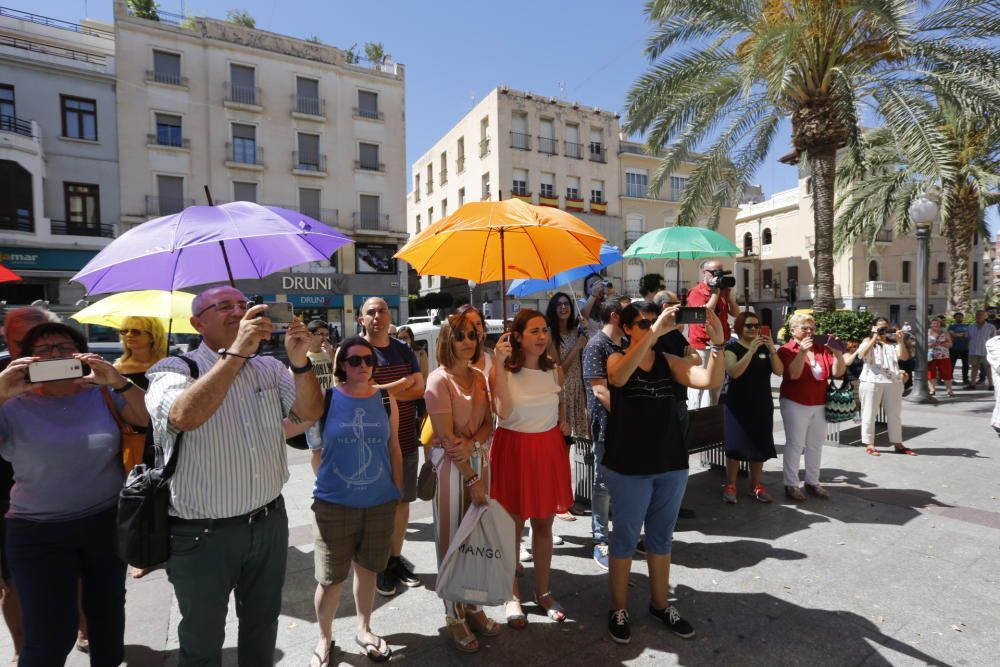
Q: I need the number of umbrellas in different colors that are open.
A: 6